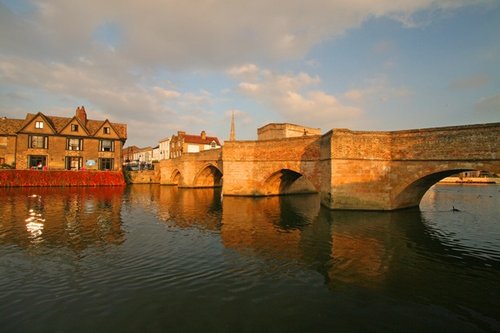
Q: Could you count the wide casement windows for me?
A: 6